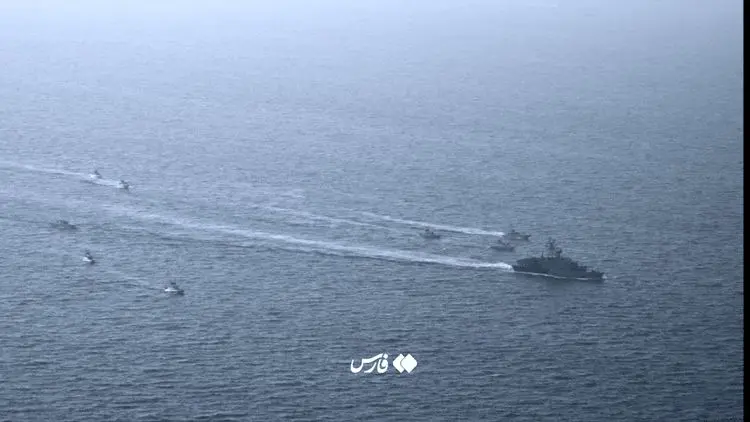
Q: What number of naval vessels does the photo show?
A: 9